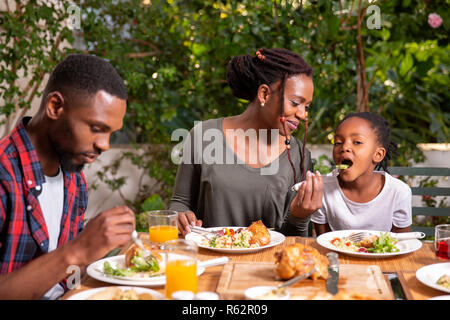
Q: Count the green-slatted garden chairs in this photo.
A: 1